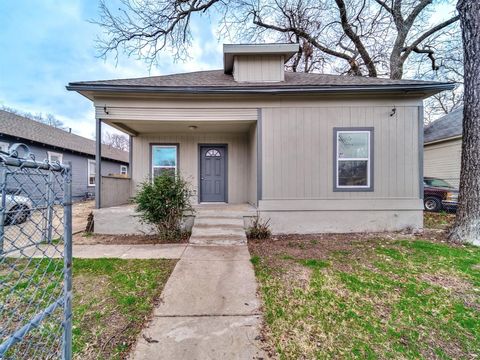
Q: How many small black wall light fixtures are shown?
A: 2